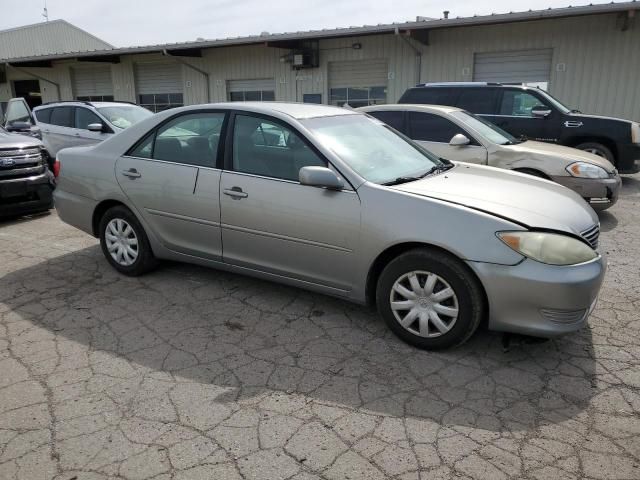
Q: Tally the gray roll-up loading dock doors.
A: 5